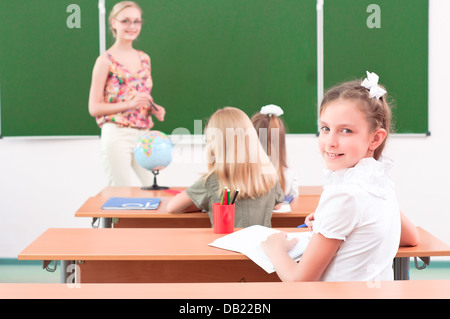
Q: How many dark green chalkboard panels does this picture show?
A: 3